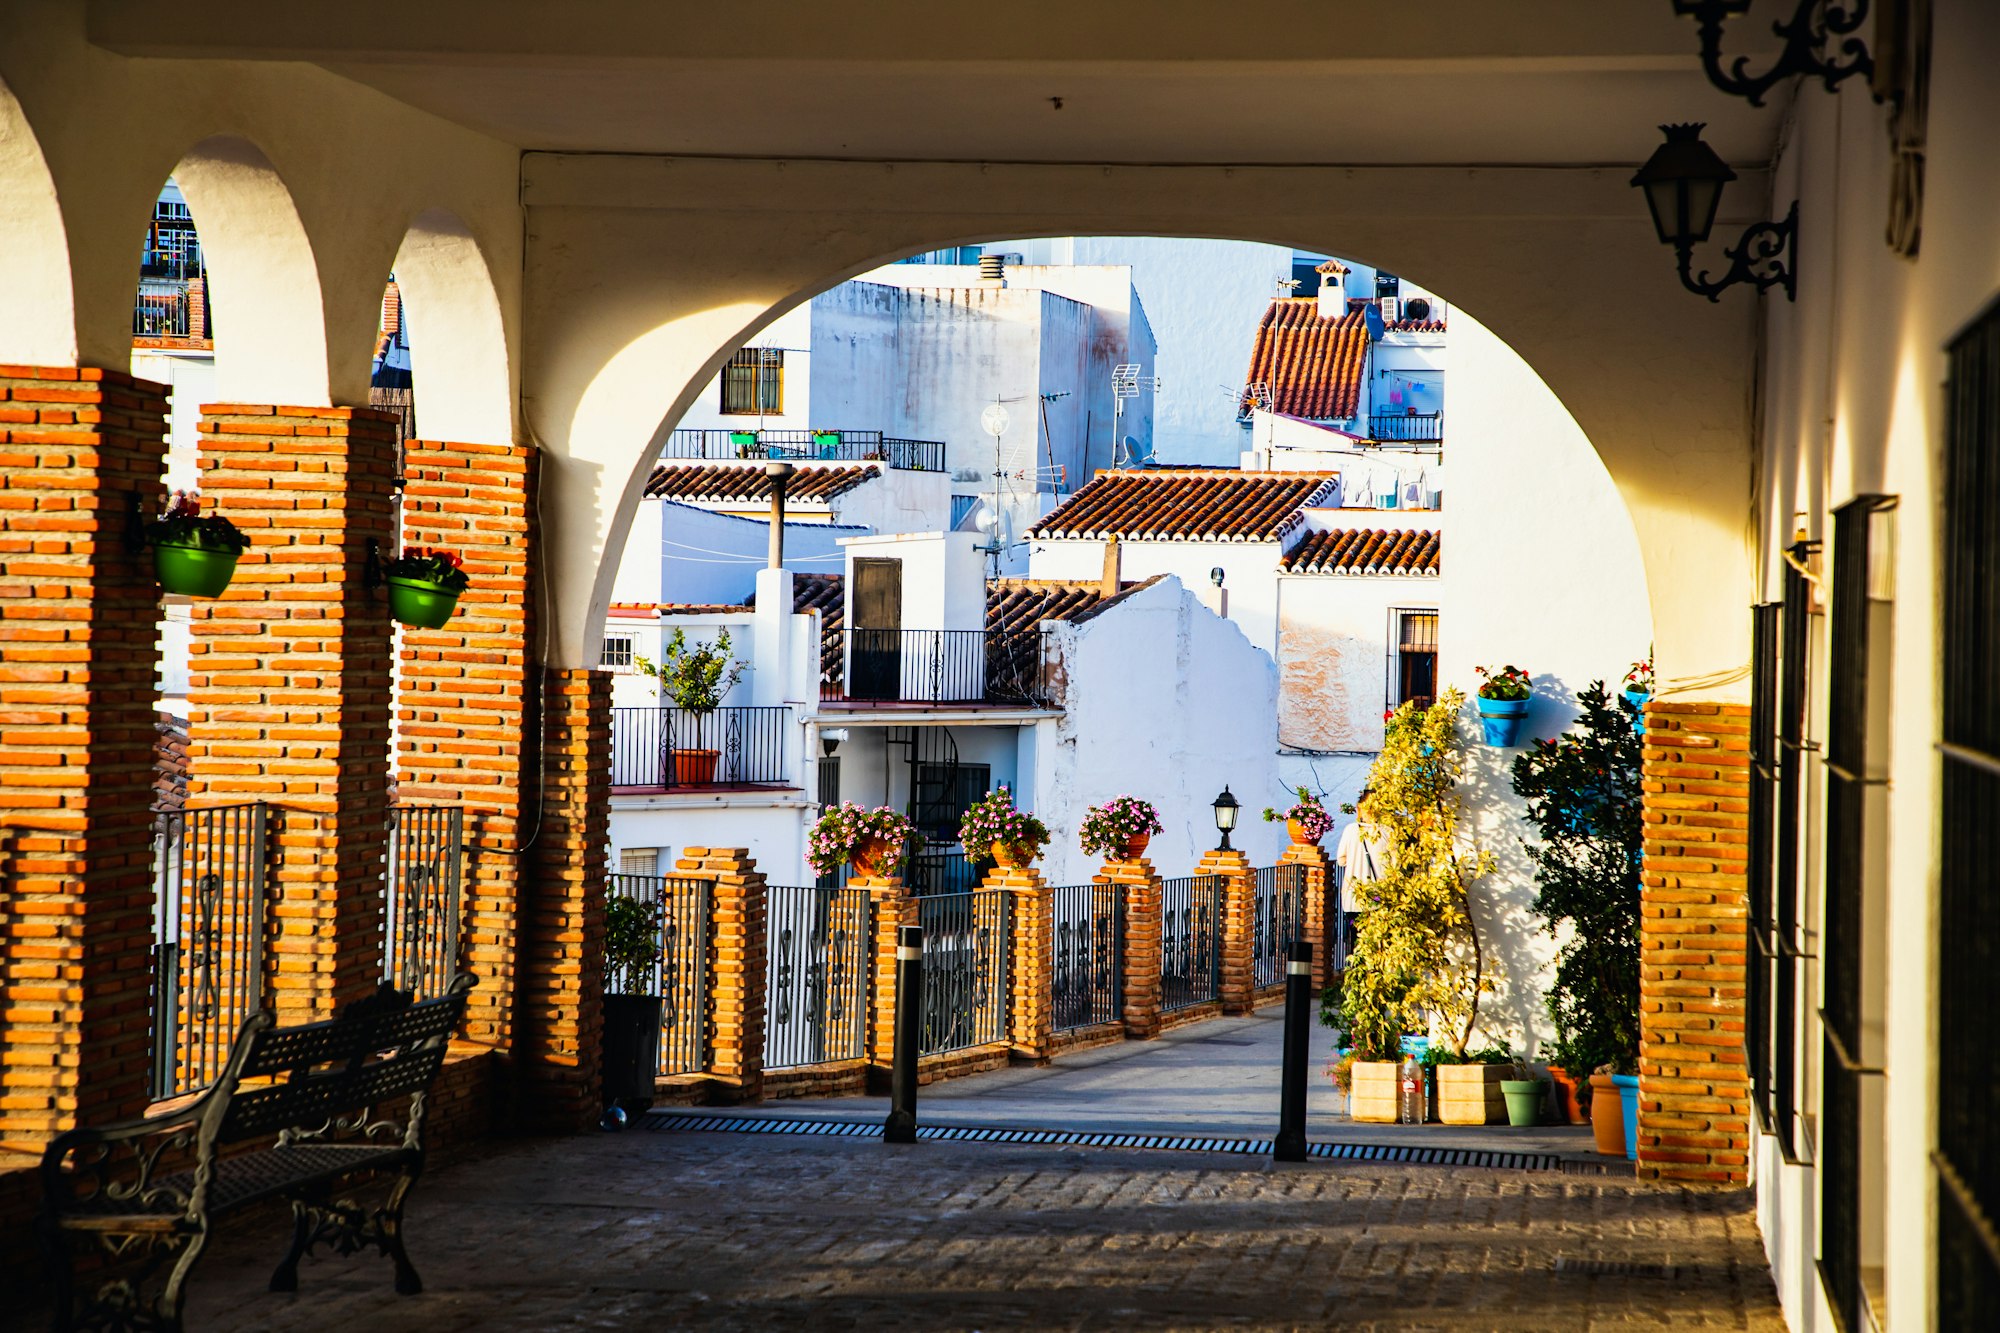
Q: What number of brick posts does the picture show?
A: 11